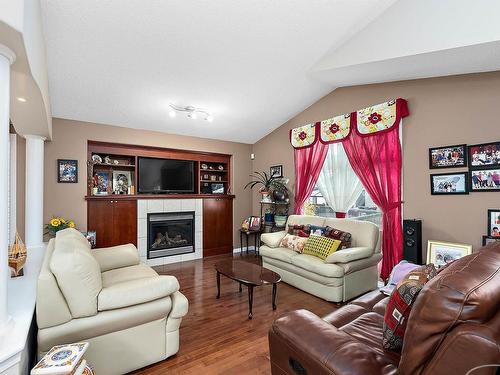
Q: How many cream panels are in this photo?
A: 3